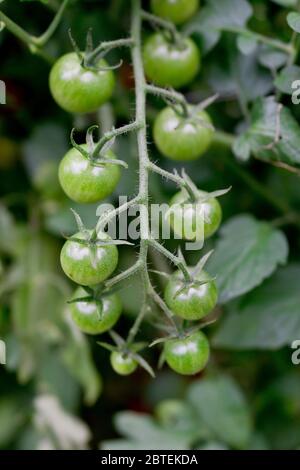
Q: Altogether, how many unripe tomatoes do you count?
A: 11